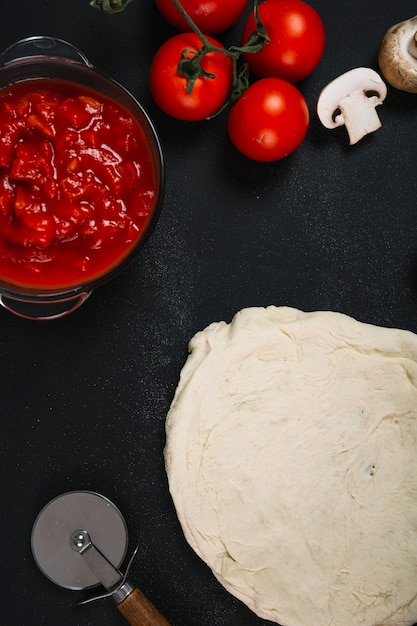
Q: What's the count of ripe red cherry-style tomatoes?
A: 4